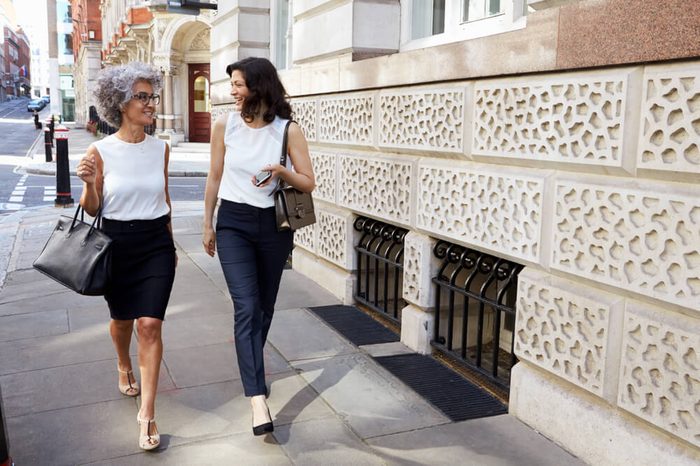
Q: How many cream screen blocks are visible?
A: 14